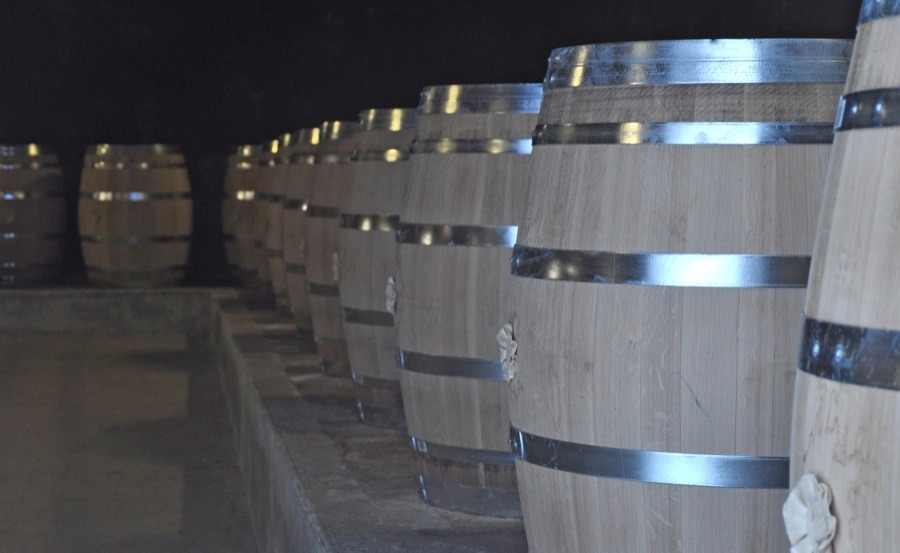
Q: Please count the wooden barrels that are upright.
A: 11